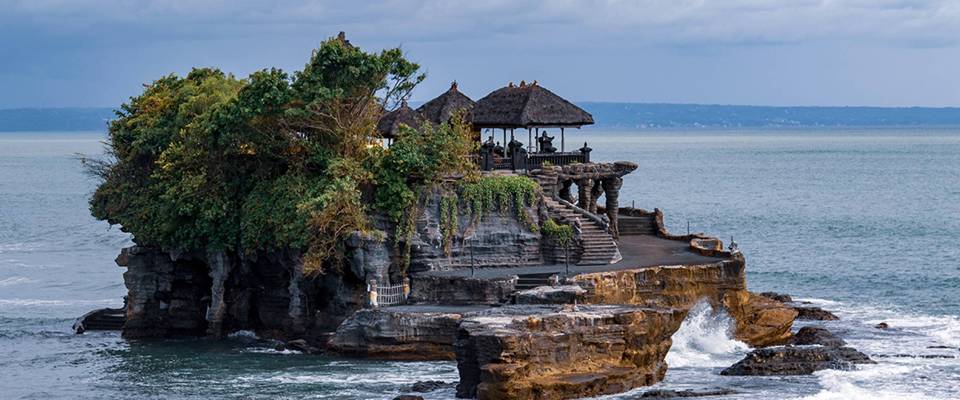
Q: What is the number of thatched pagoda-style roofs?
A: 3